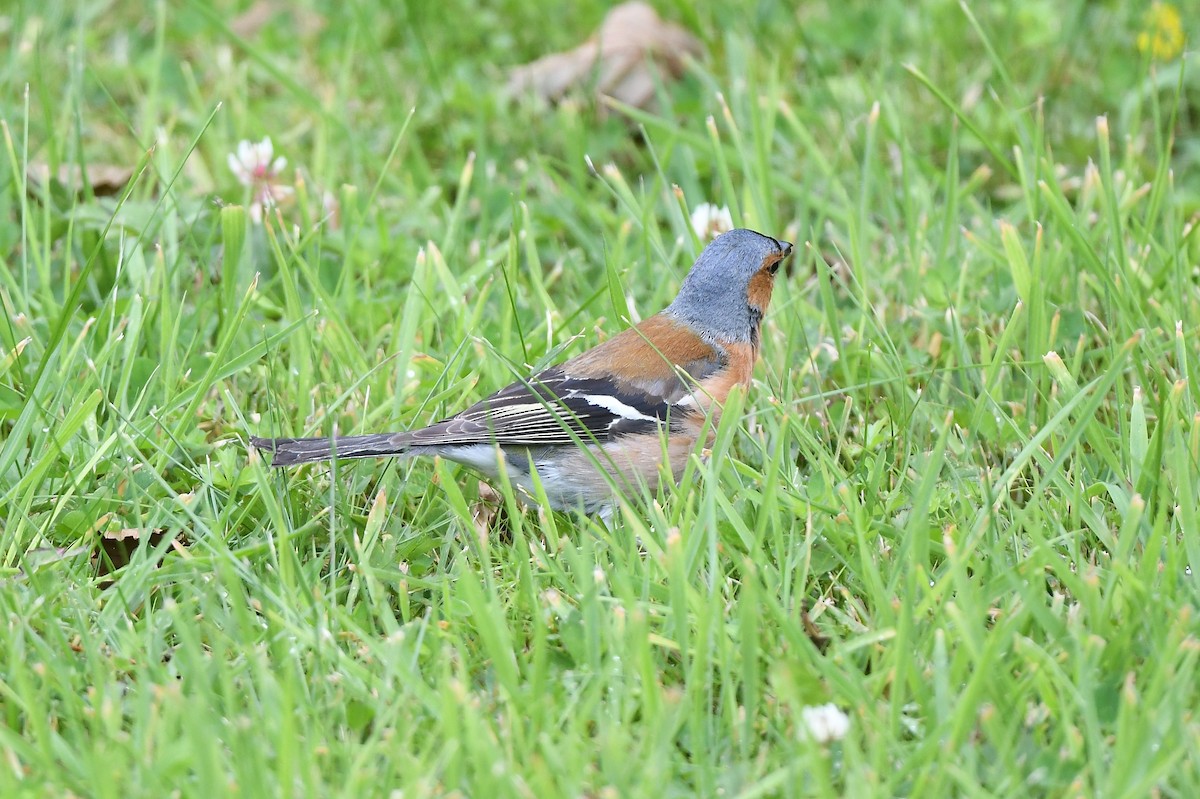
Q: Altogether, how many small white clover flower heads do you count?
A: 3